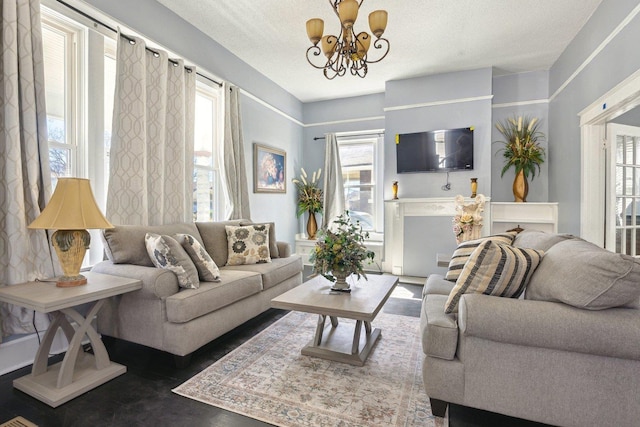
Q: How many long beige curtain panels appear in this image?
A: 4